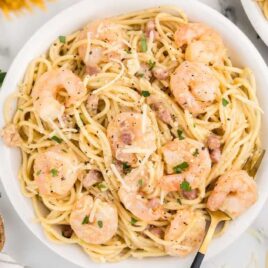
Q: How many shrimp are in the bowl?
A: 11